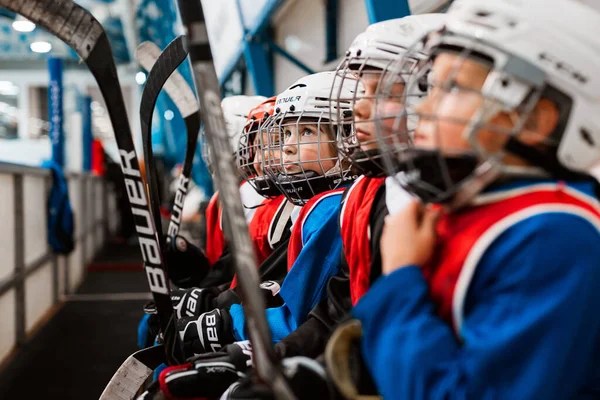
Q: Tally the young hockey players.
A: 5